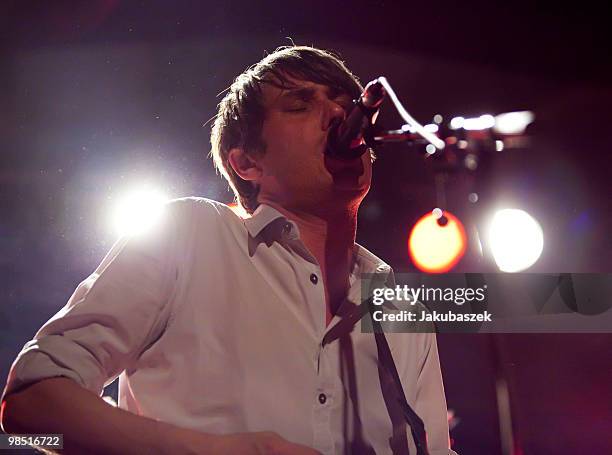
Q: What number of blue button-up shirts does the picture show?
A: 0